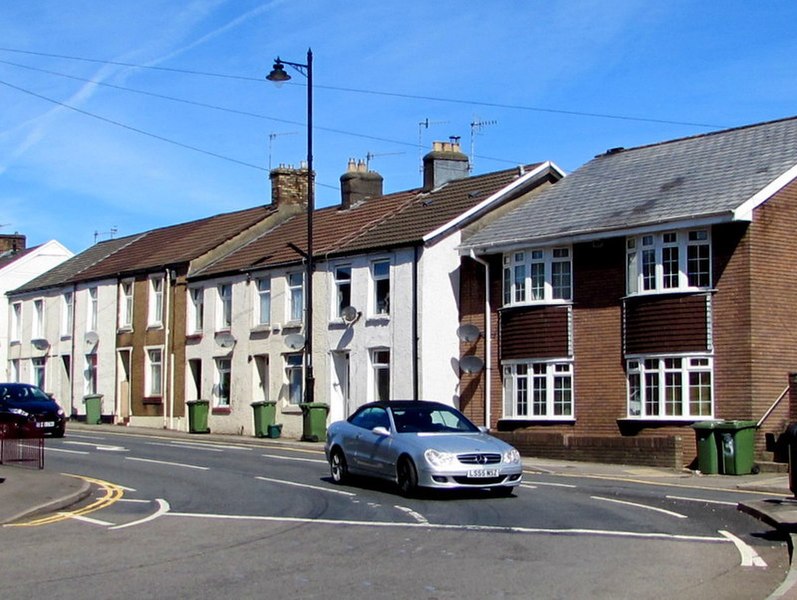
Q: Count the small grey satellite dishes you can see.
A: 7